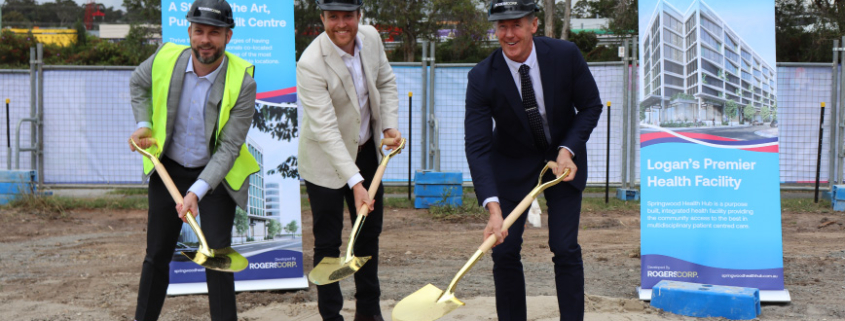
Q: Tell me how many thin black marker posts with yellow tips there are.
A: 4